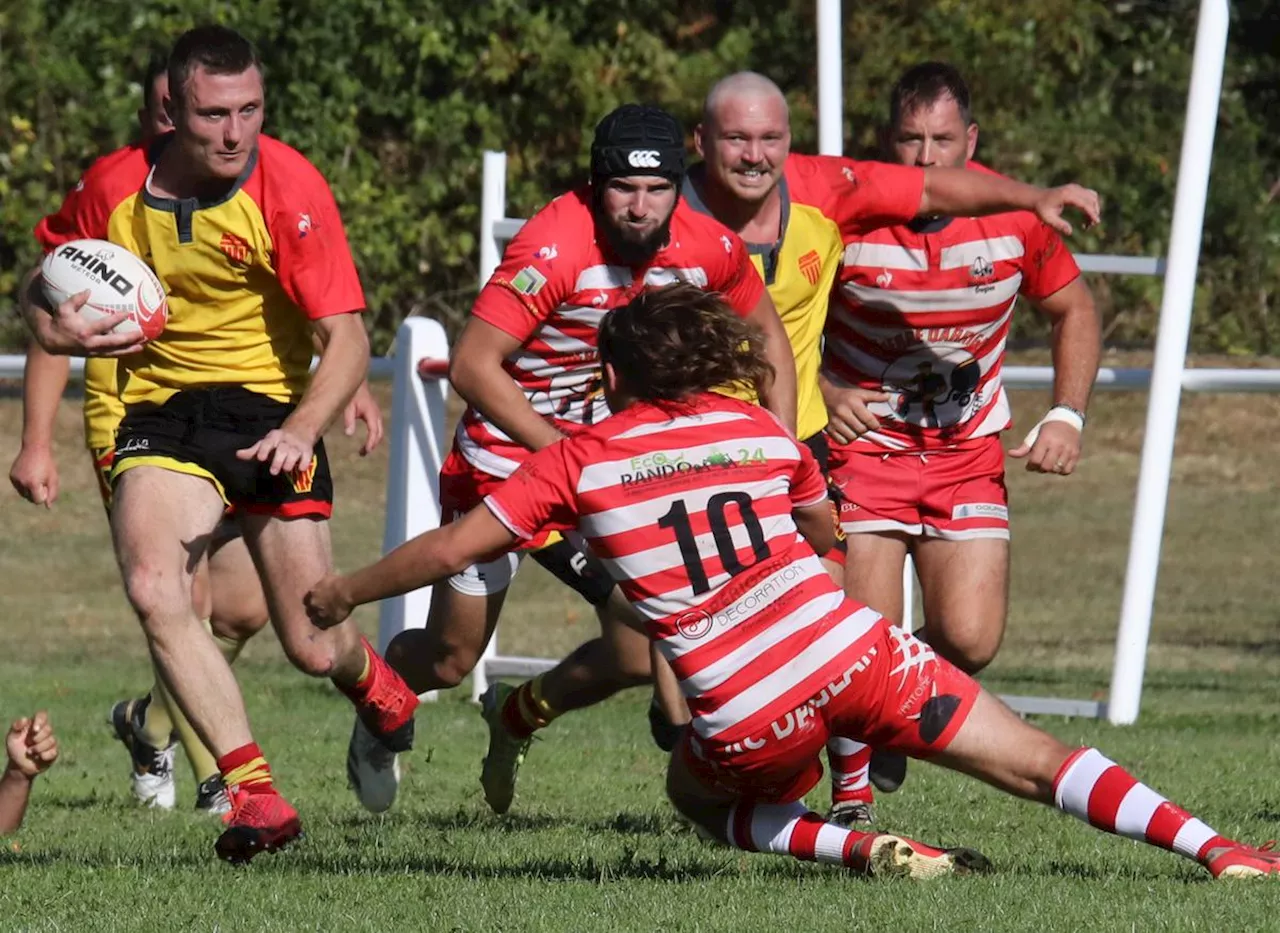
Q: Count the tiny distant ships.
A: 0